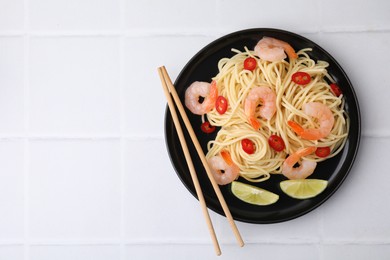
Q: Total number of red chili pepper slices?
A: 8